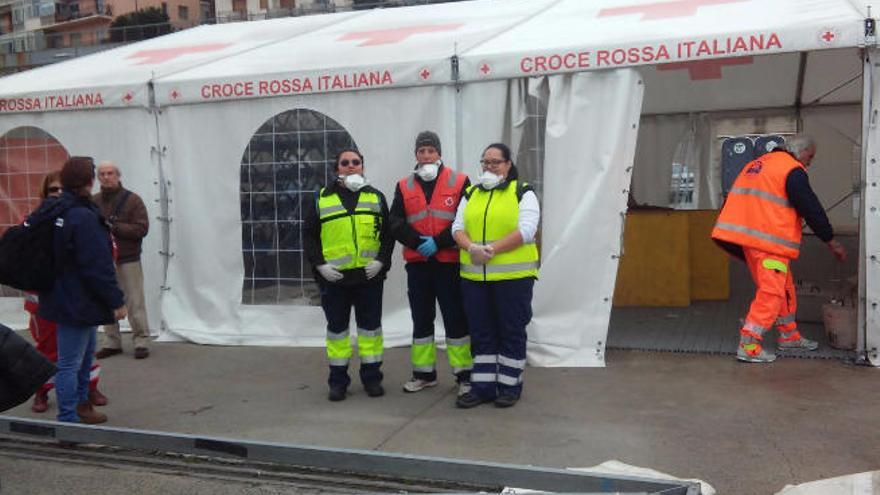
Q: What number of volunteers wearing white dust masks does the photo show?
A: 3